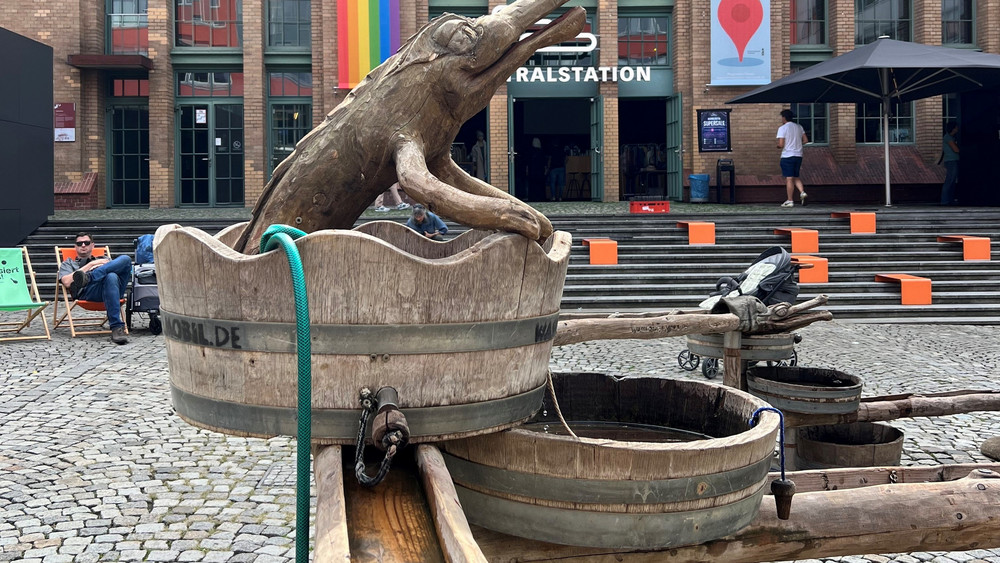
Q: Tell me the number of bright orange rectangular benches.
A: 7